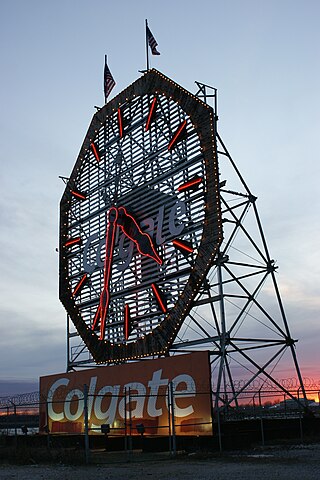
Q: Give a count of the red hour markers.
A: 12